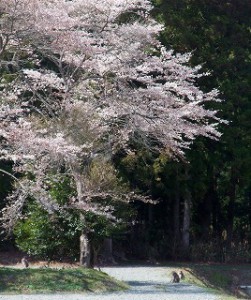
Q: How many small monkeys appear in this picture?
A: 3